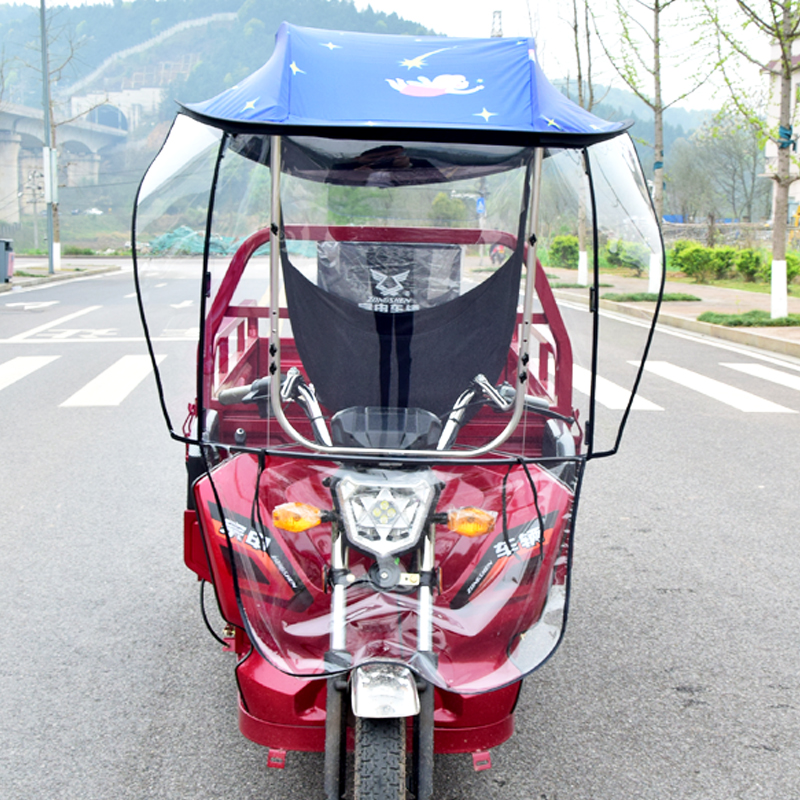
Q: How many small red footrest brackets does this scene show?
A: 2